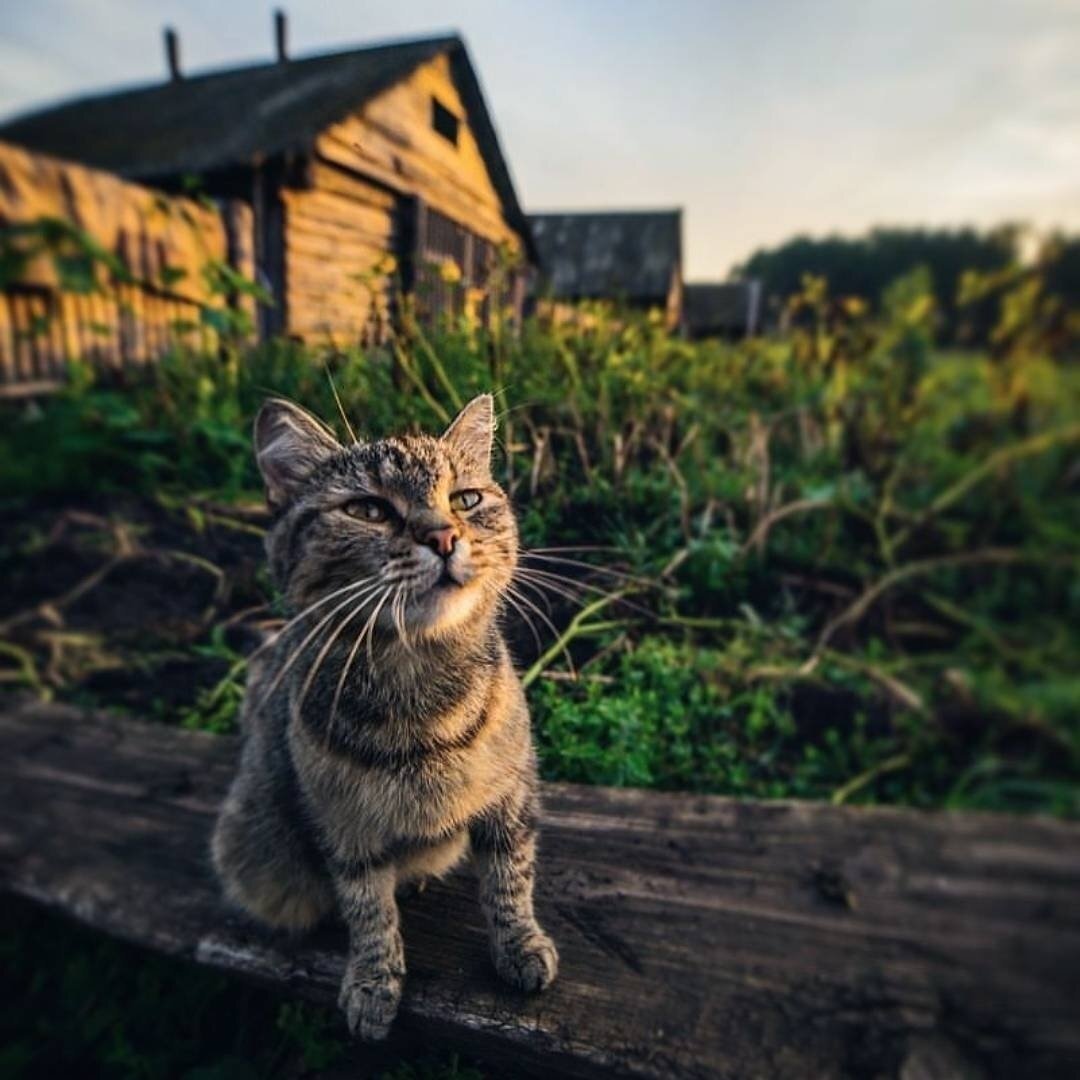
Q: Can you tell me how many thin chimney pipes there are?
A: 2